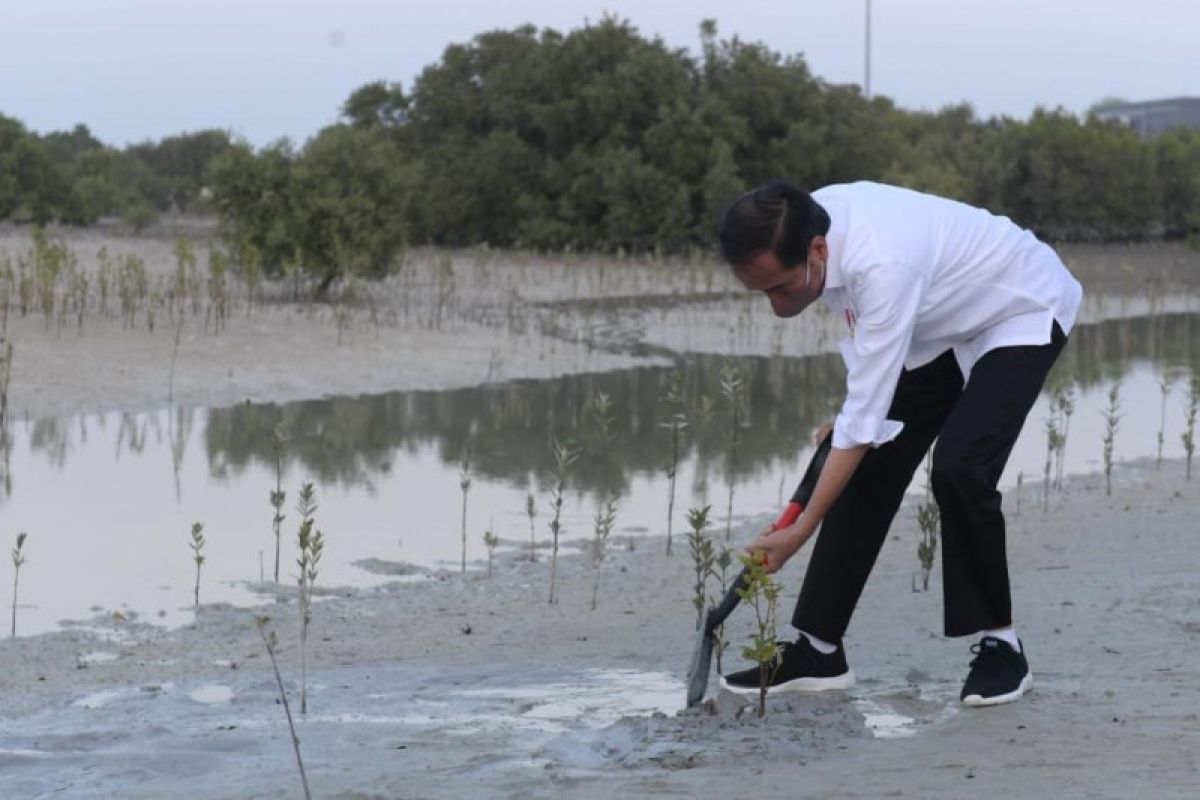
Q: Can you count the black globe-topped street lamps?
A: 0